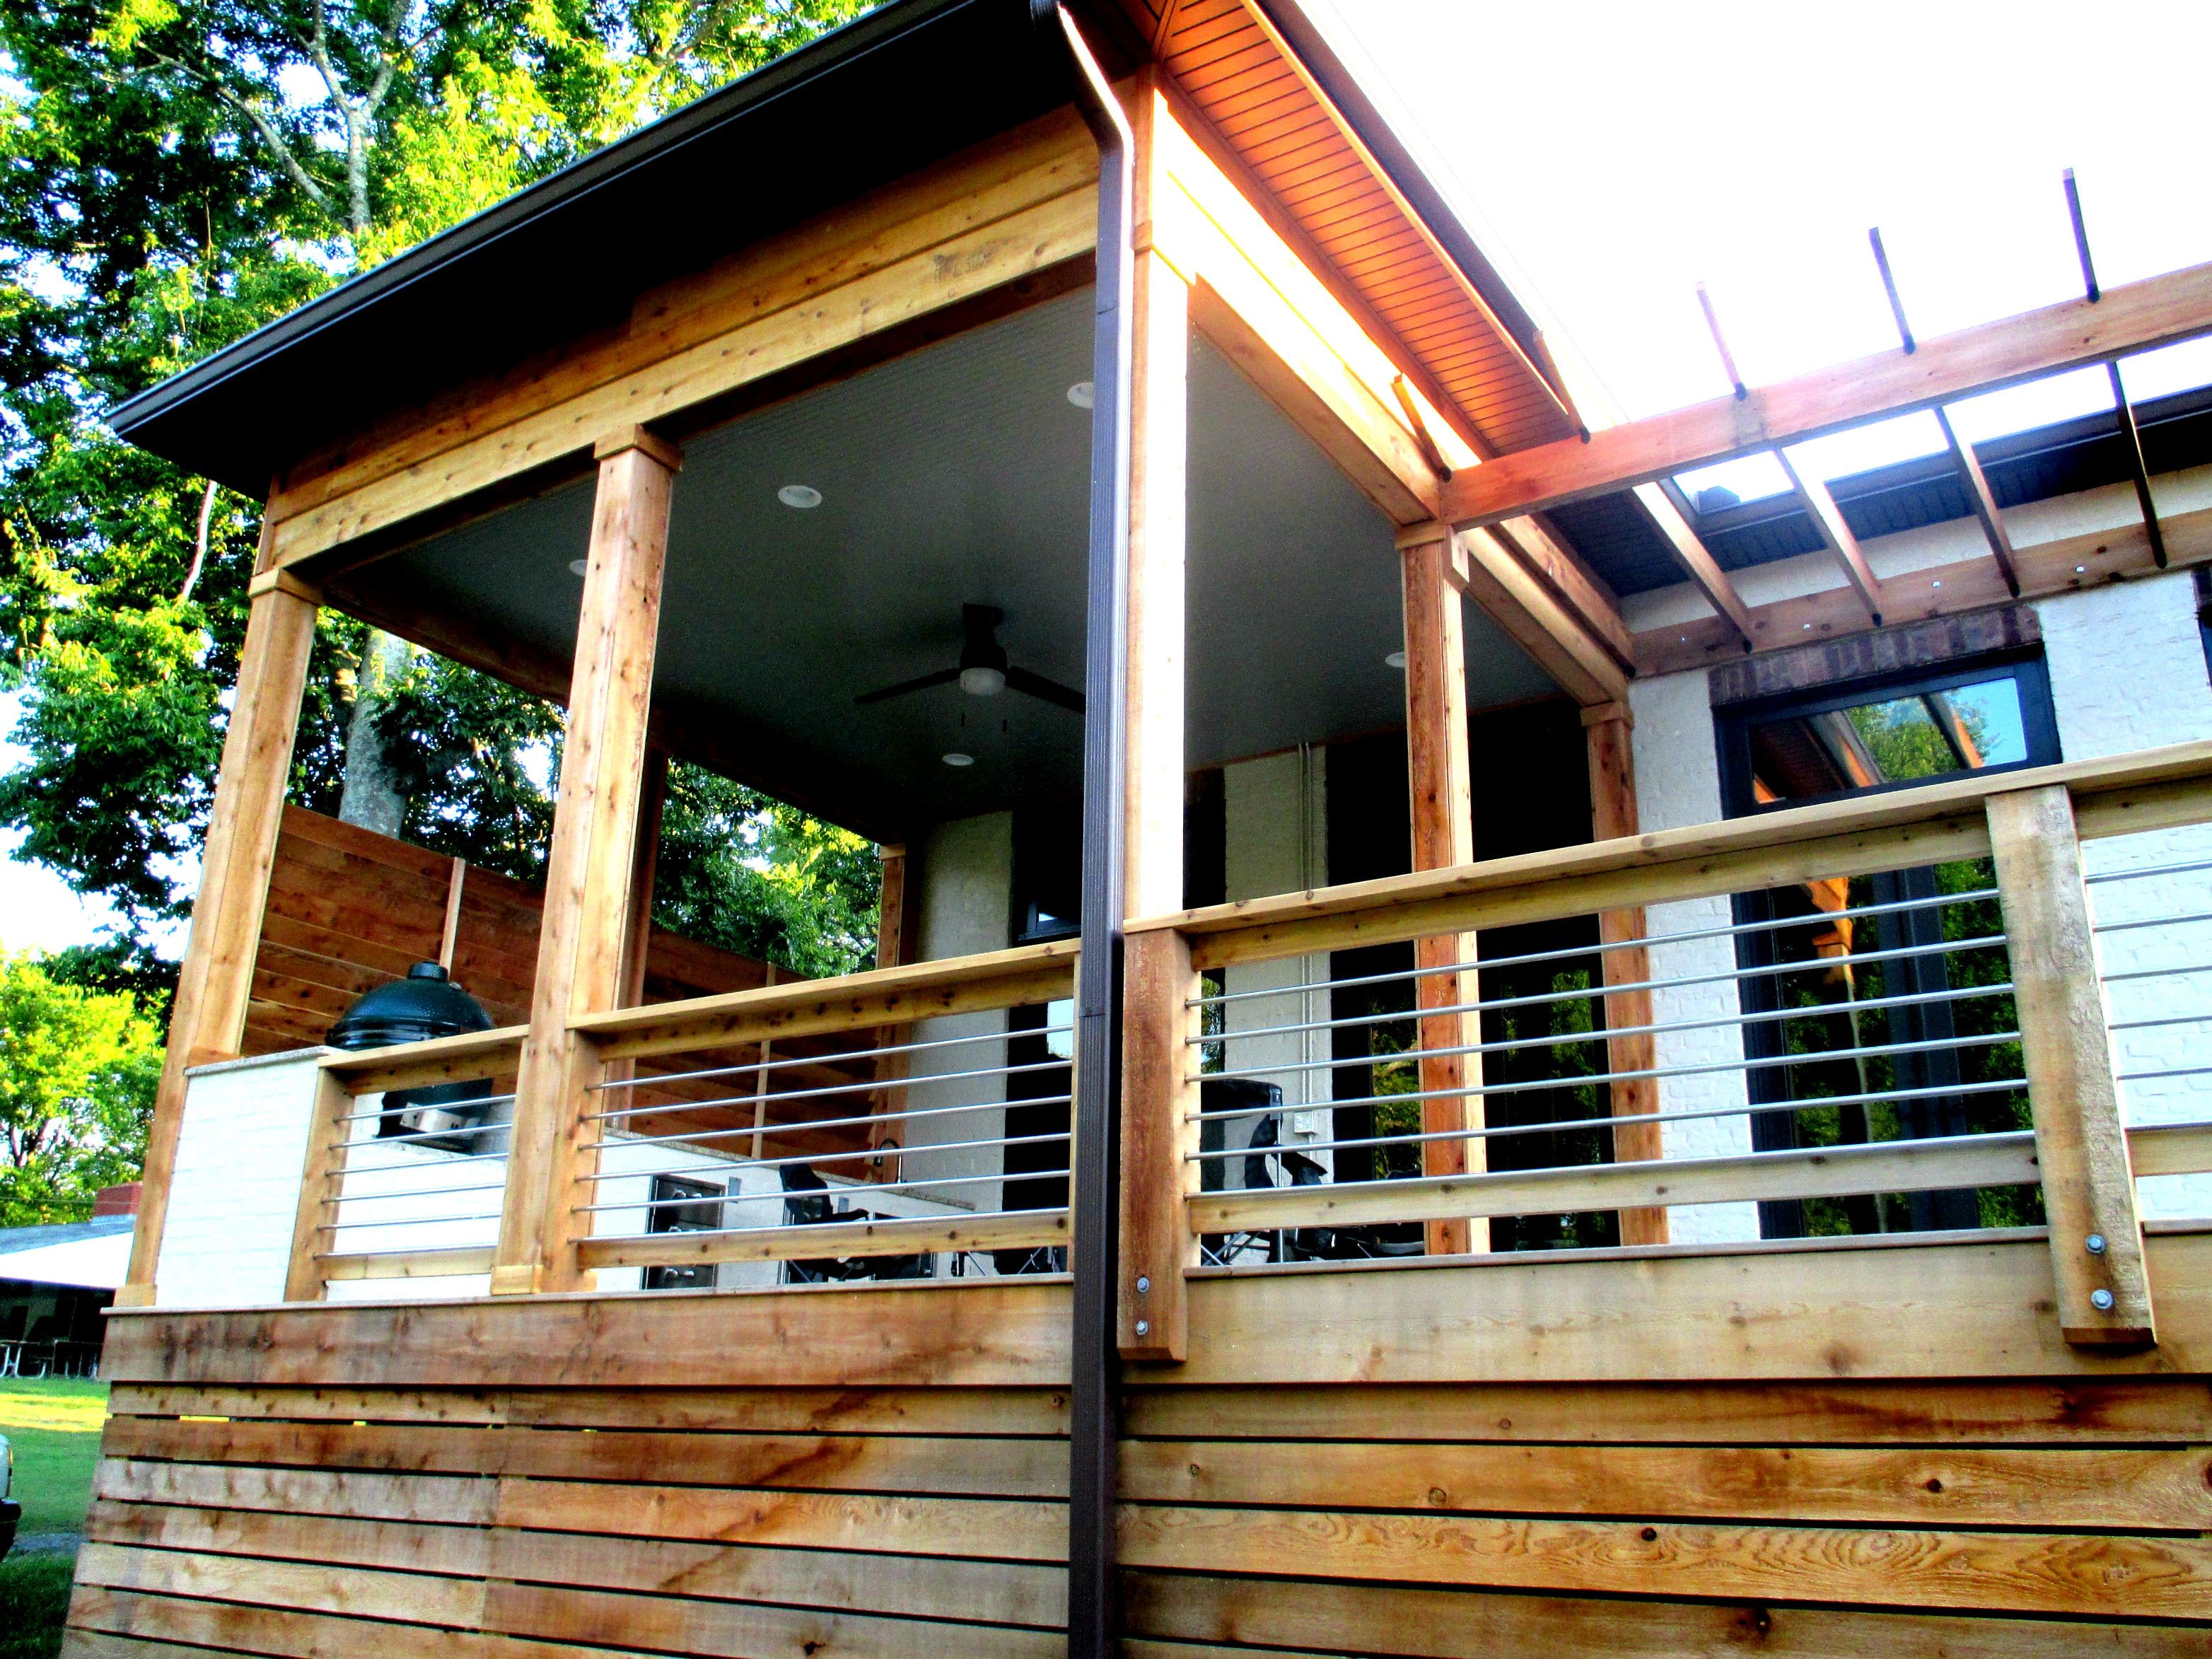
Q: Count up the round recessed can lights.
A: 5